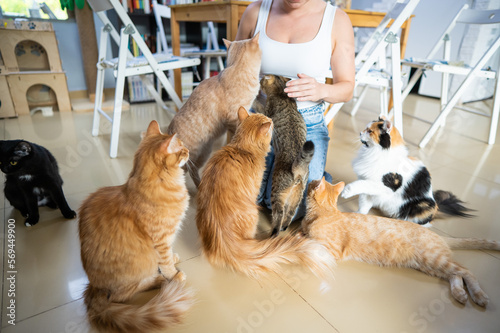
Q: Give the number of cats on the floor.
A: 7